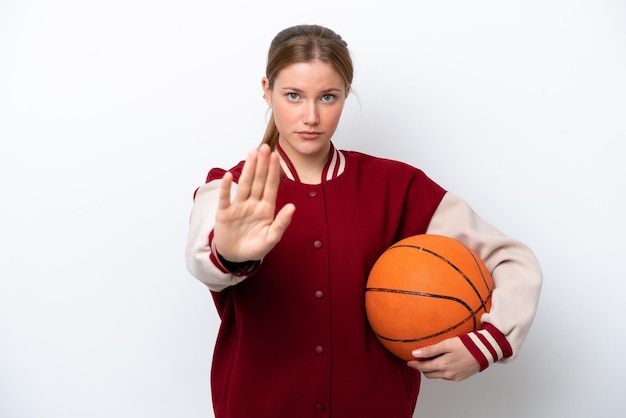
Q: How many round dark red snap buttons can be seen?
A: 5